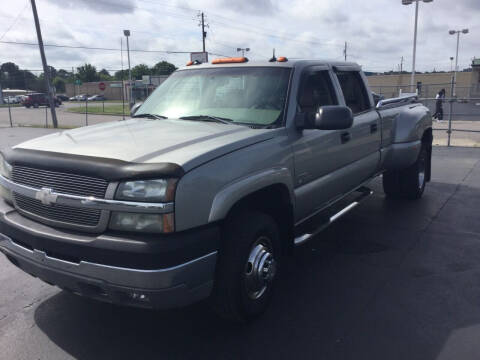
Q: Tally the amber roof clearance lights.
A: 3